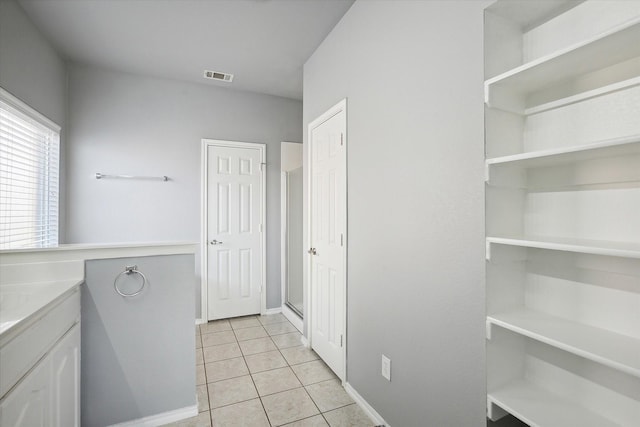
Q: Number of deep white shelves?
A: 5